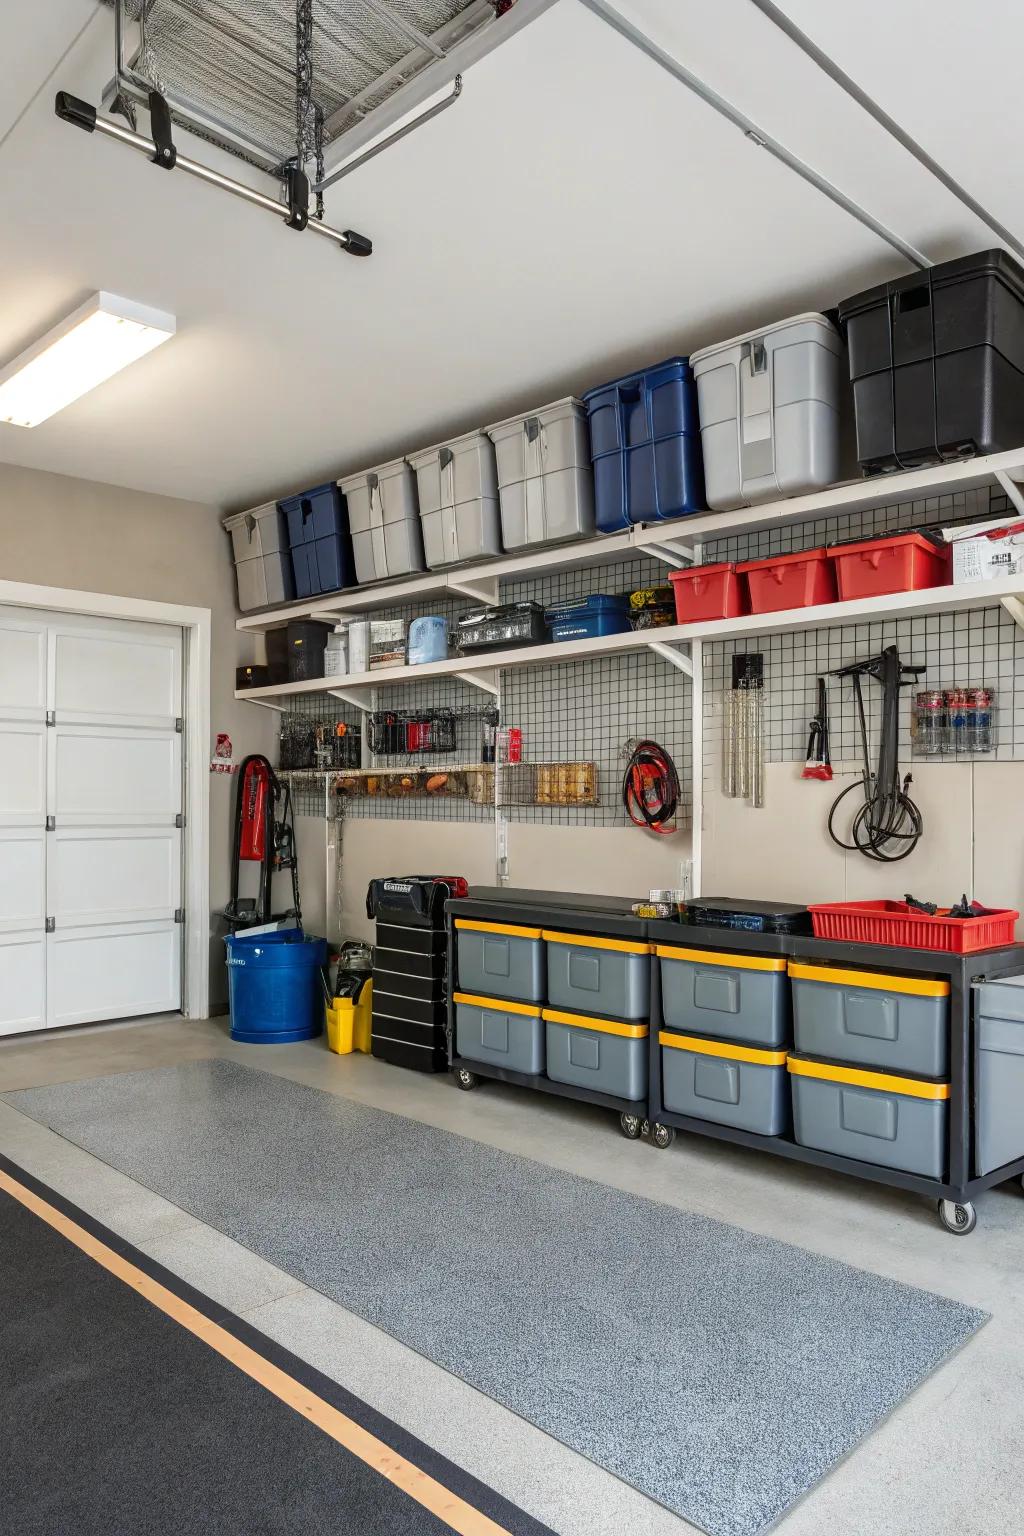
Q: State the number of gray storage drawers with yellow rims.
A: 8